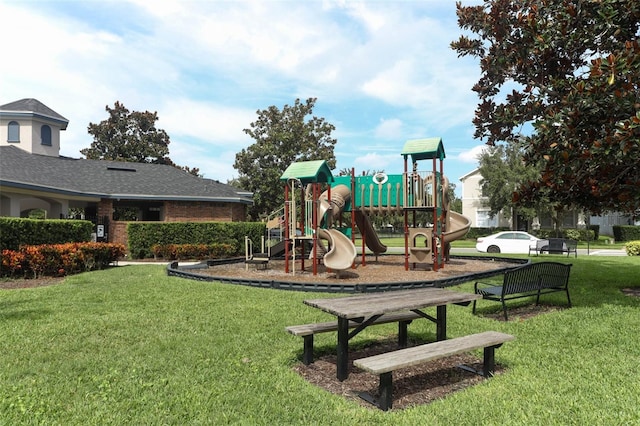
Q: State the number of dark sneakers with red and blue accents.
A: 0